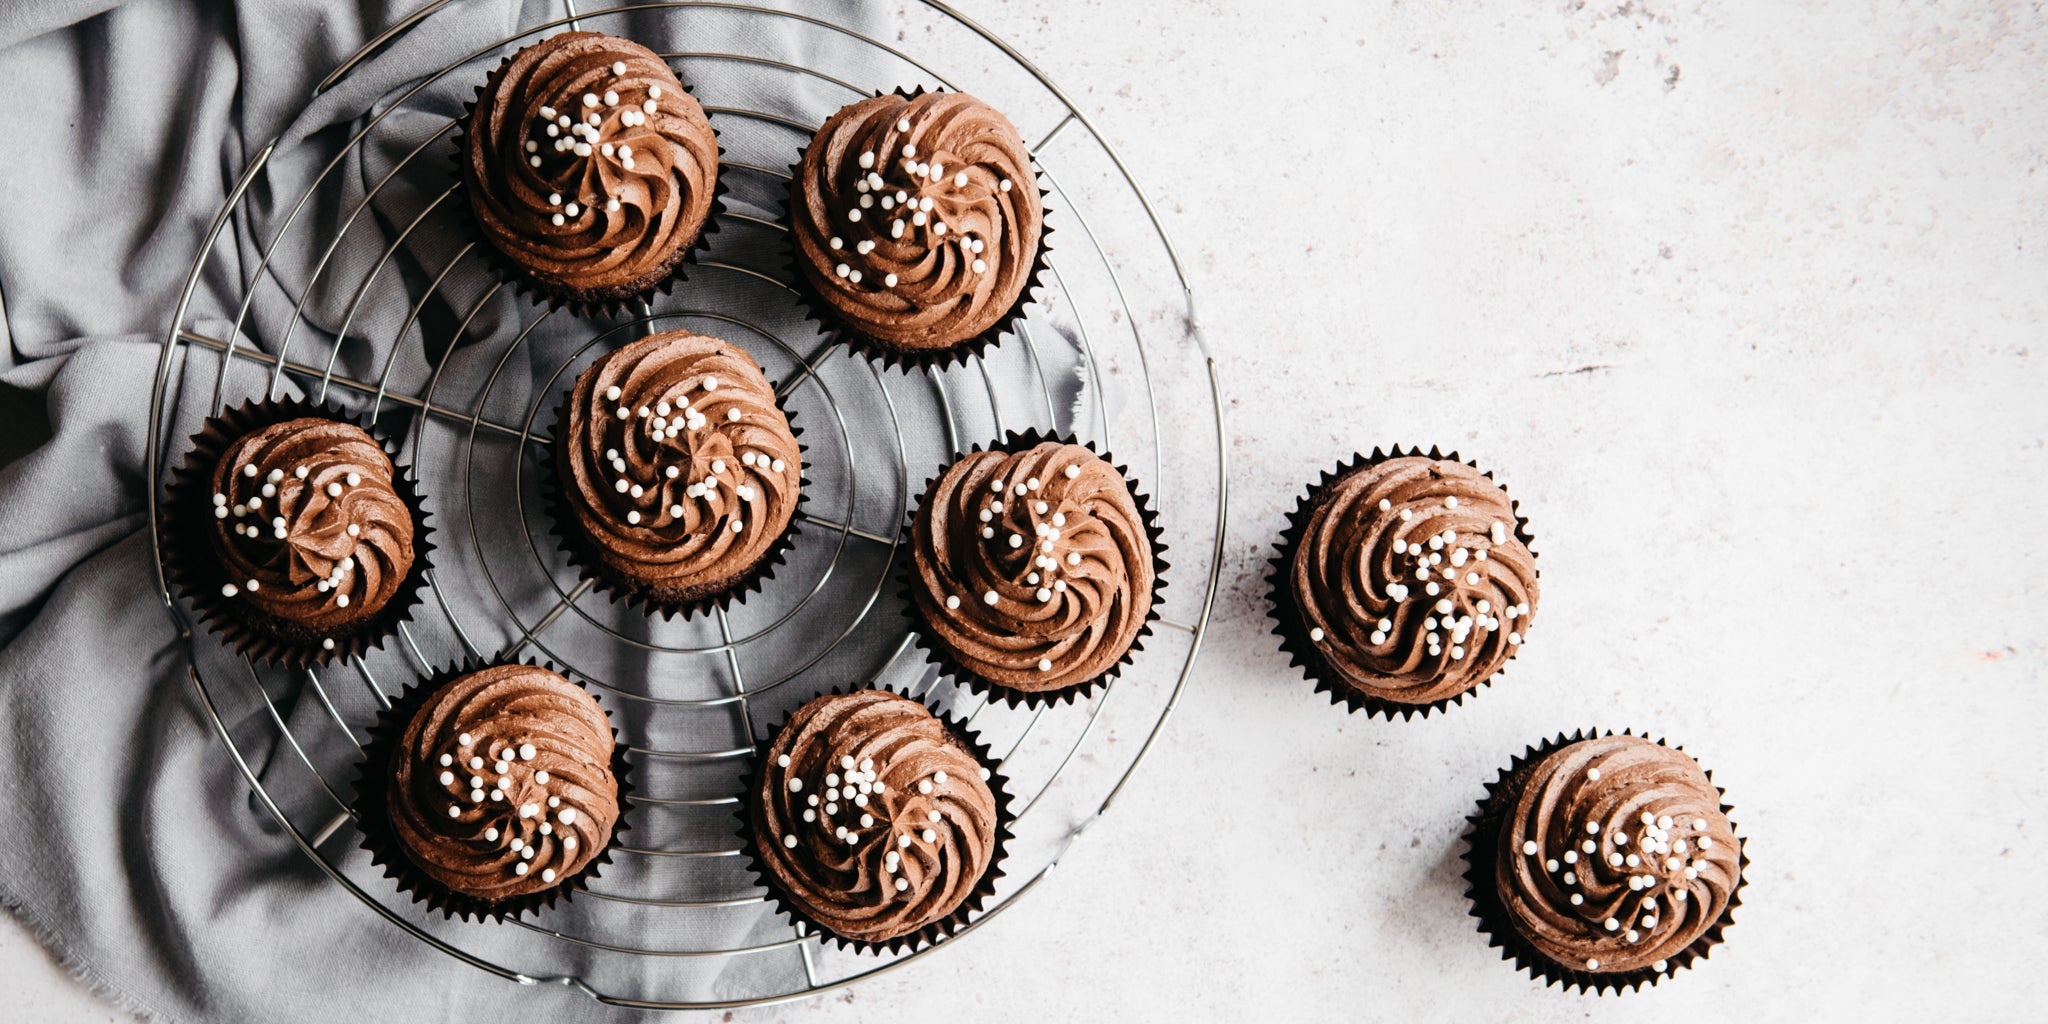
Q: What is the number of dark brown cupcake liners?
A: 9